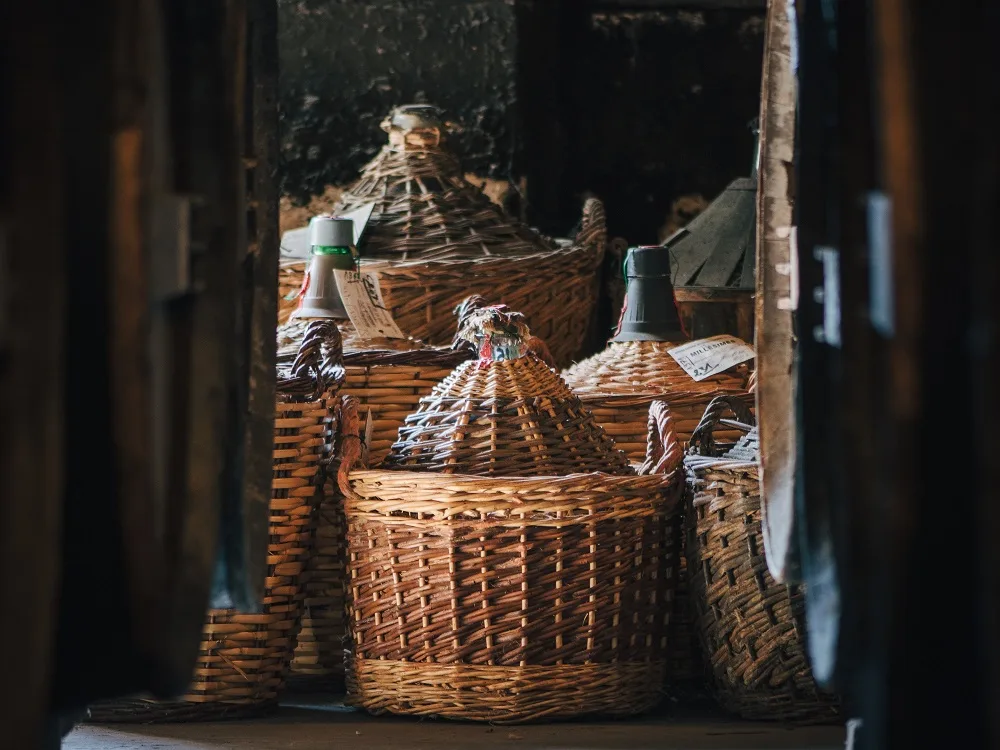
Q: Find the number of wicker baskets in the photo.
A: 6